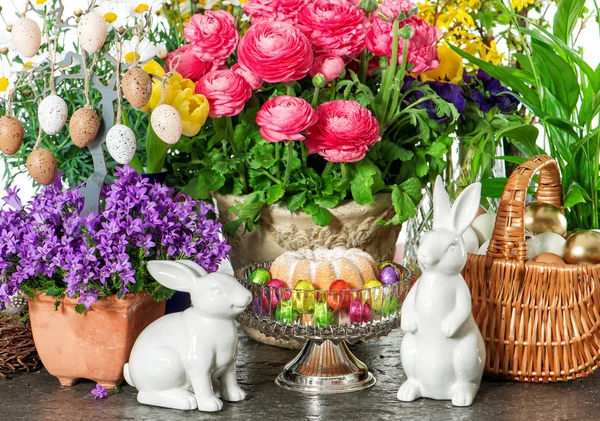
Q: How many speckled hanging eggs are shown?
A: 9